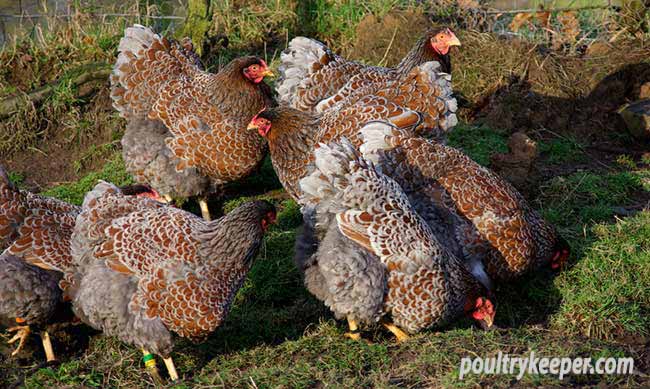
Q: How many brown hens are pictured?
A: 7